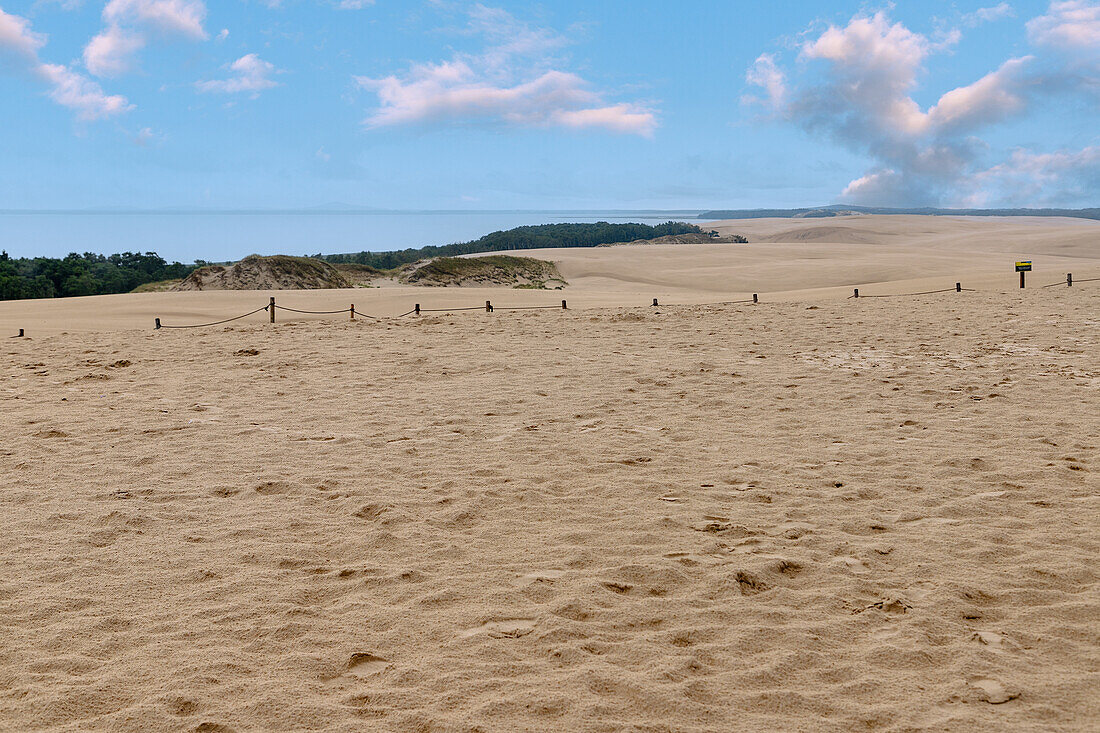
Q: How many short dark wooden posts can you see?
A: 12